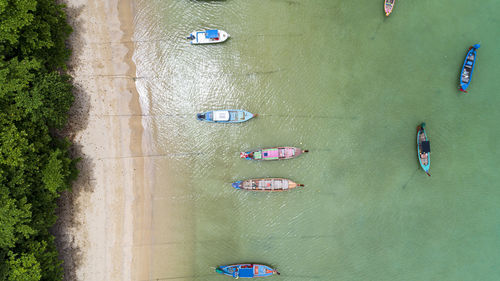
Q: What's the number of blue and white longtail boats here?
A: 1